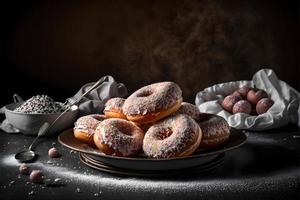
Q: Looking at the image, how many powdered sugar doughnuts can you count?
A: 7